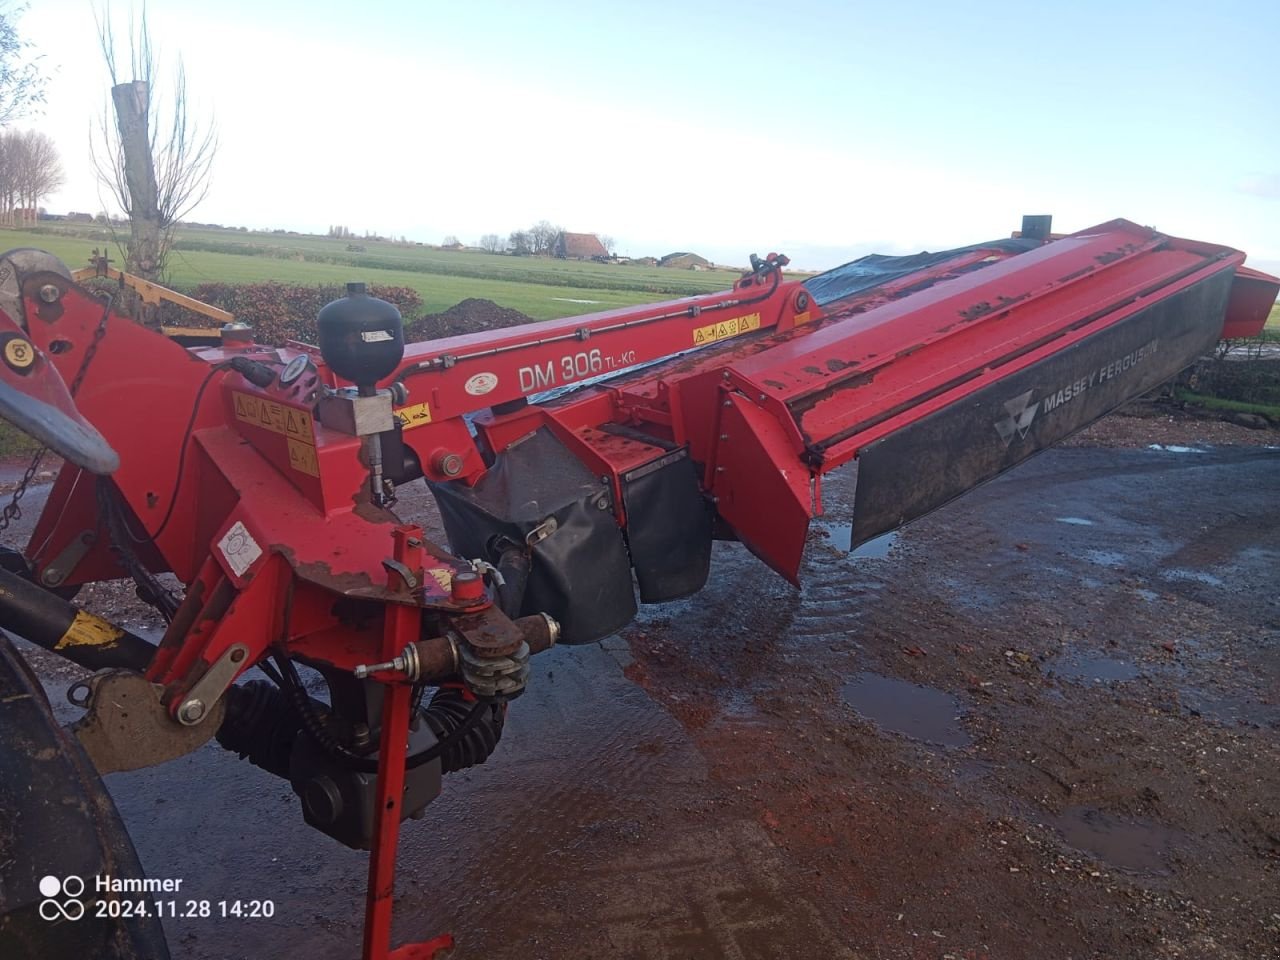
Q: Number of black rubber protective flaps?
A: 3